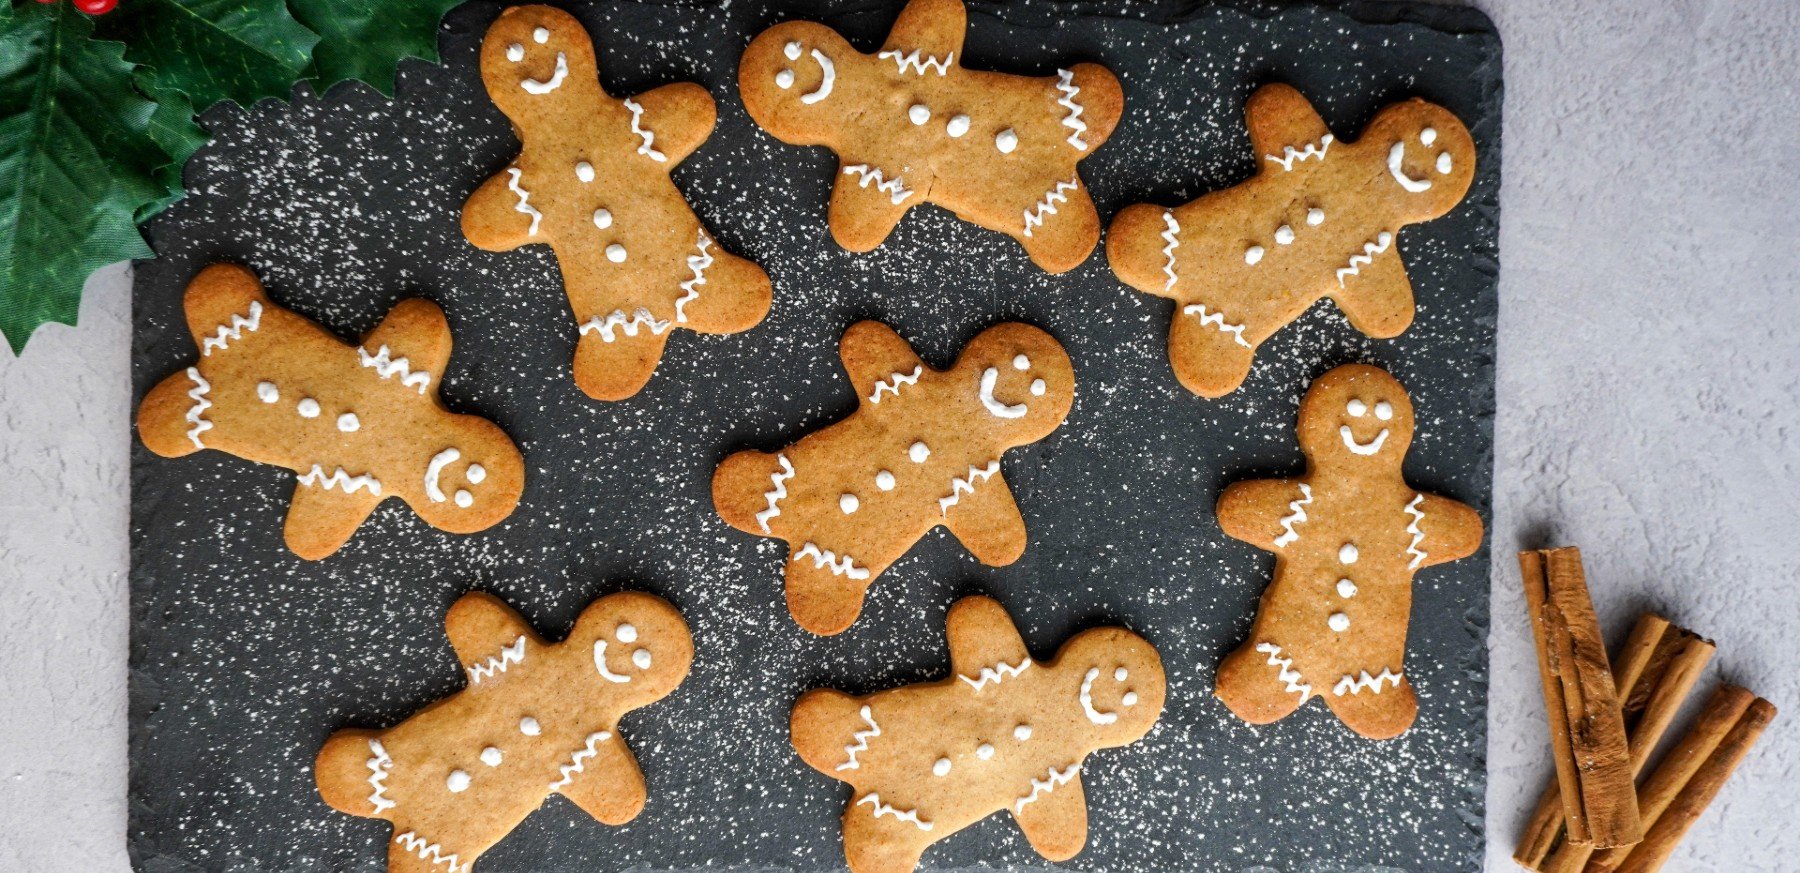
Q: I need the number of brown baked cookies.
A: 8